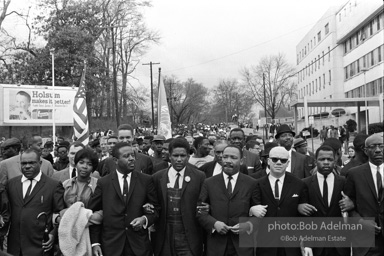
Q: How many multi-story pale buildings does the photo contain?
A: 1